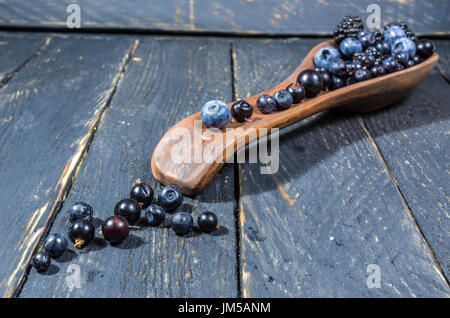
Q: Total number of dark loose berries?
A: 11